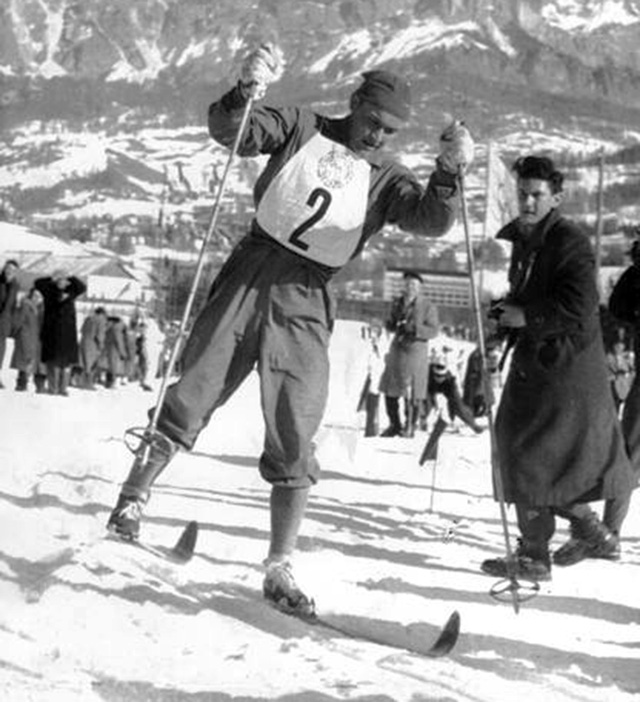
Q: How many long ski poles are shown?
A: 2